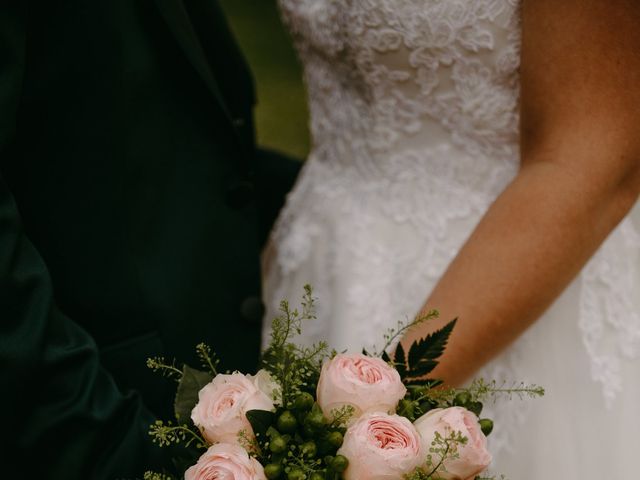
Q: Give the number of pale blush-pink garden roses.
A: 5